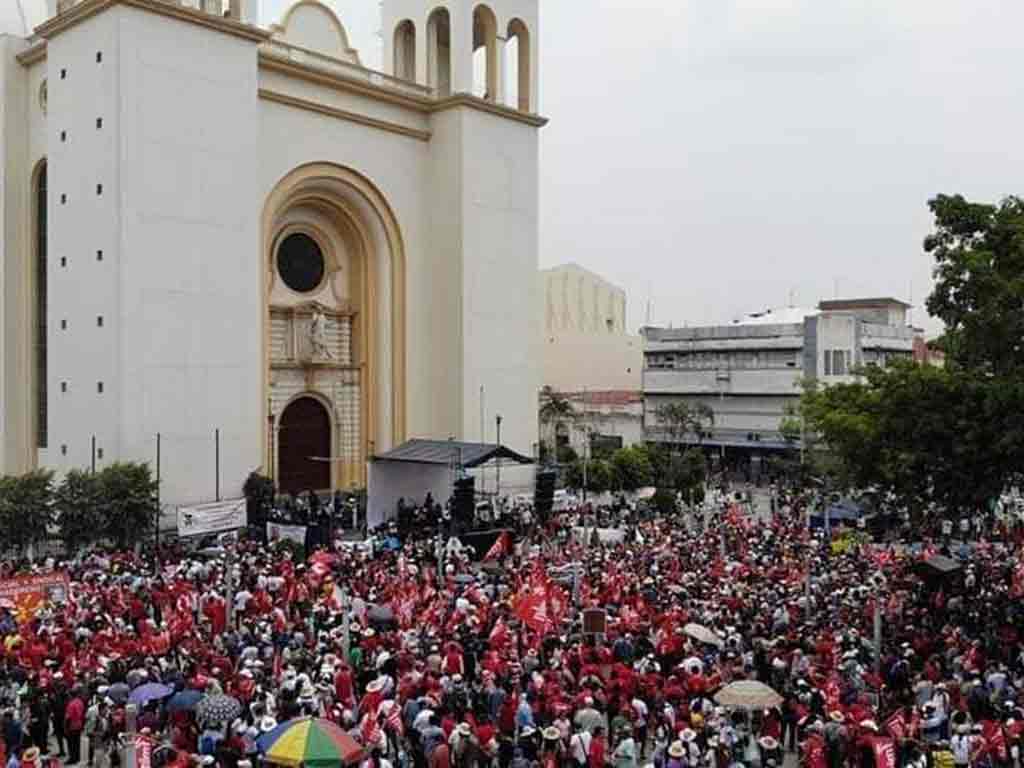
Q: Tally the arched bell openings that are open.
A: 4